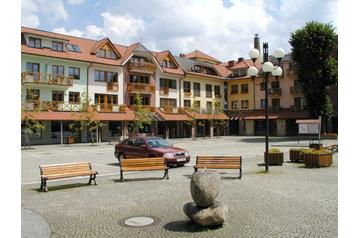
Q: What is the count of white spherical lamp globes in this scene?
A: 5